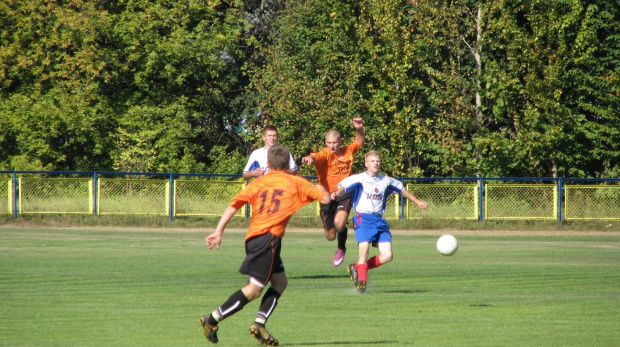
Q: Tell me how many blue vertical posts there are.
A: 7